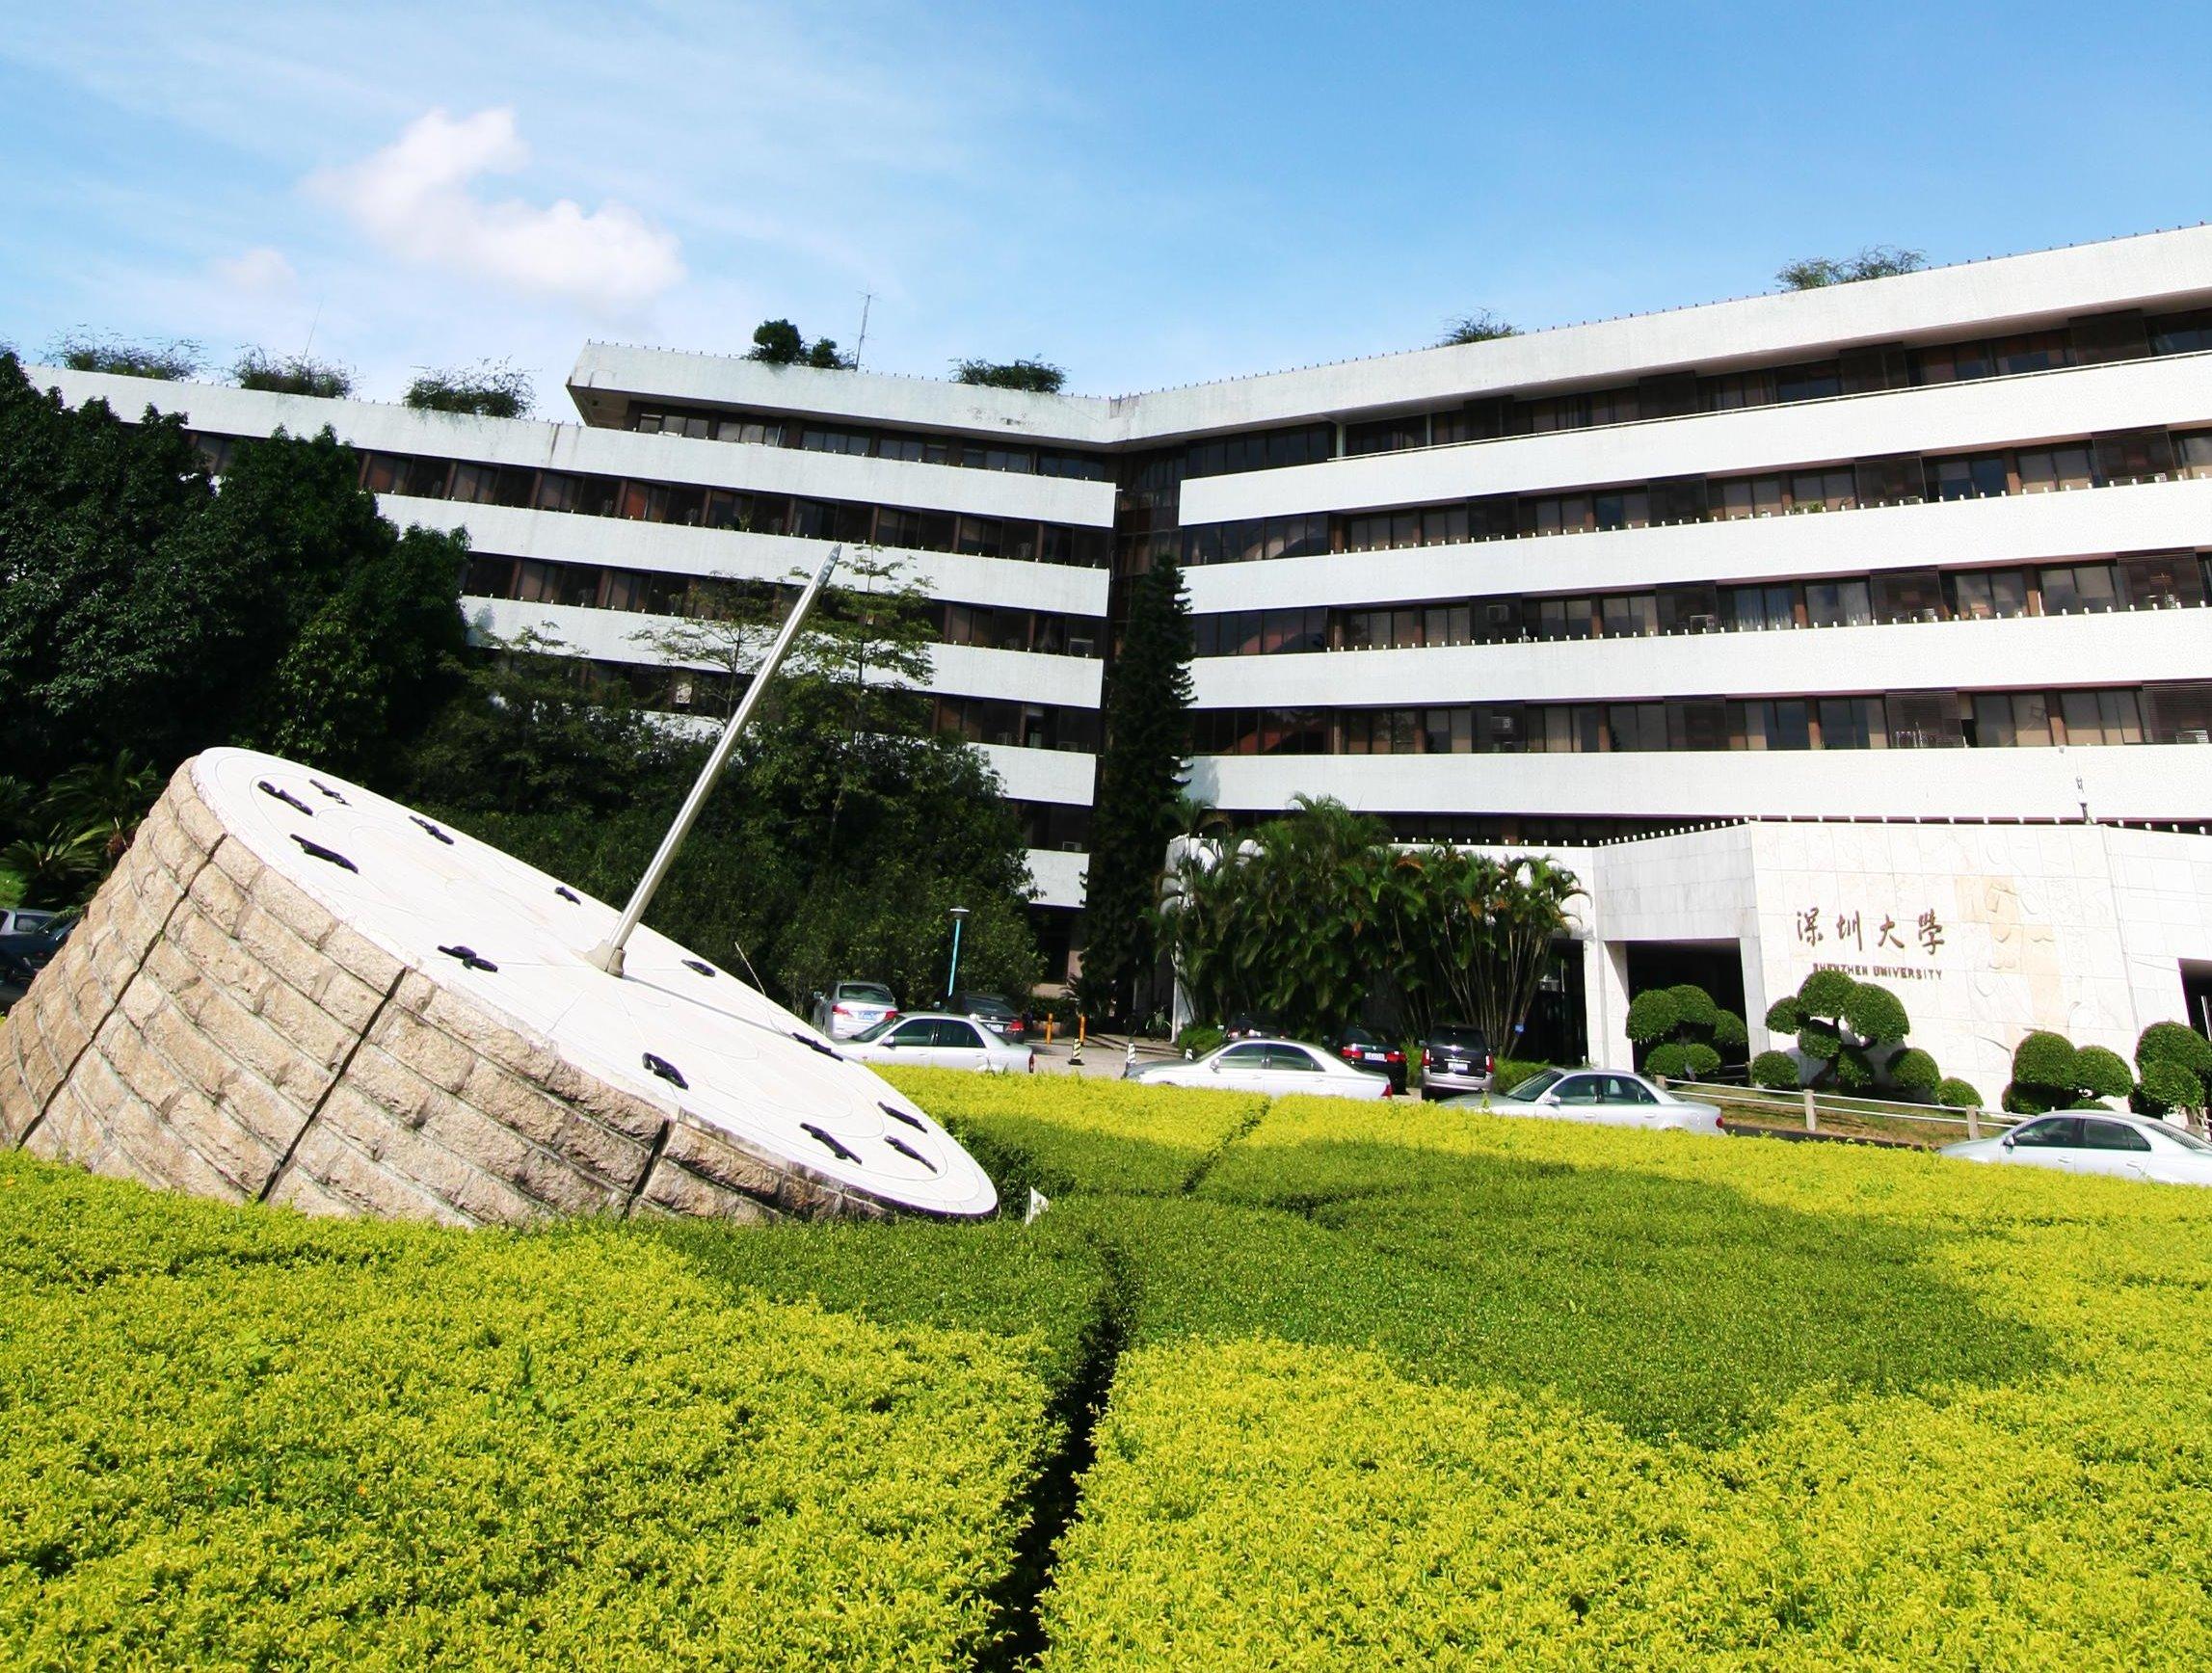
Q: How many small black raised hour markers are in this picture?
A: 12